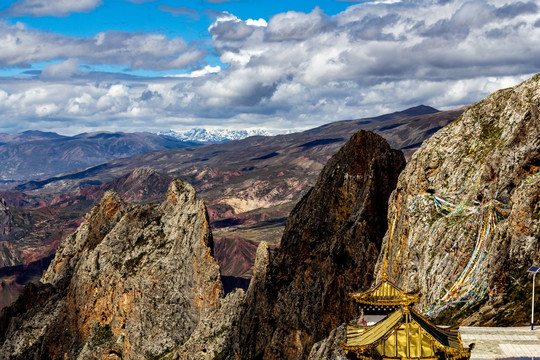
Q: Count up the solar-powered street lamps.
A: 1